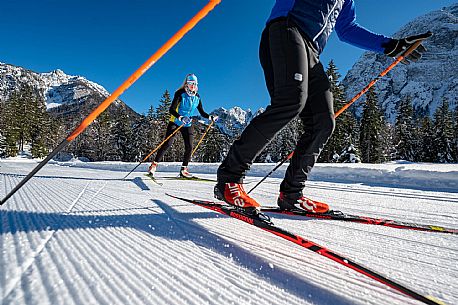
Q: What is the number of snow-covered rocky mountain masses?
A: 3